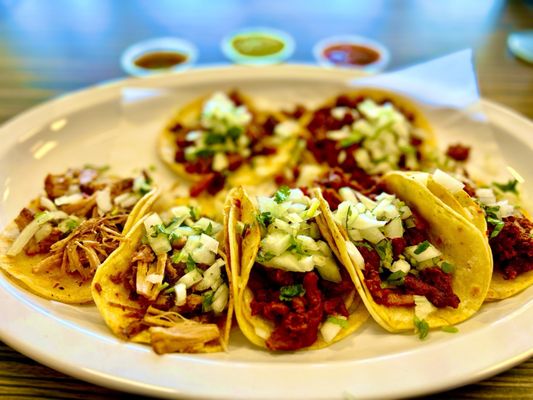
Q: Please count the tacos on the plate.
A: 7